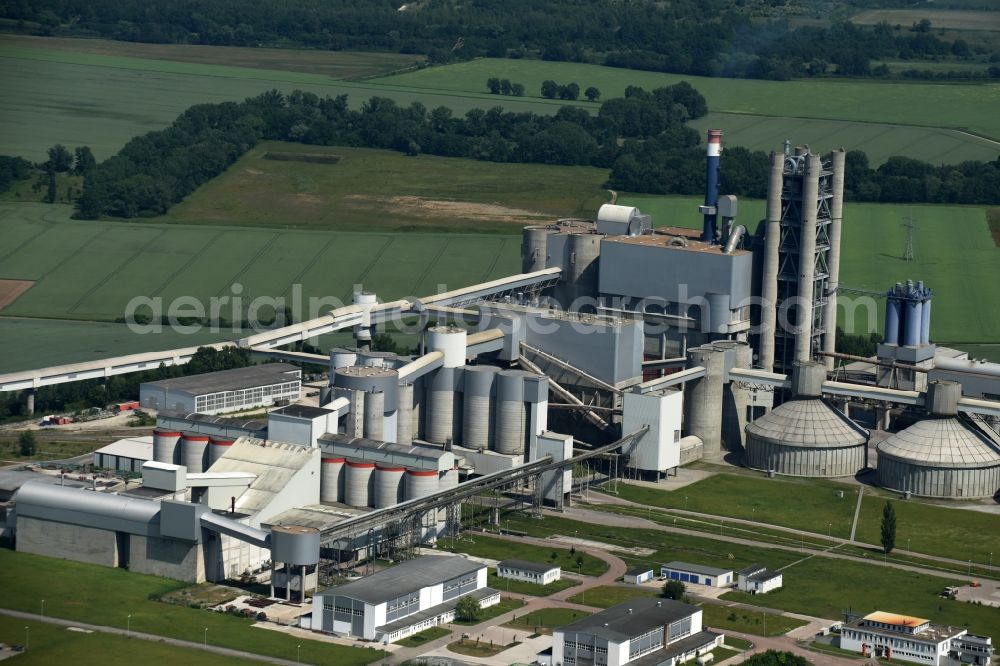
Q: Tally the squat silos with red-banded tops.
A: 7